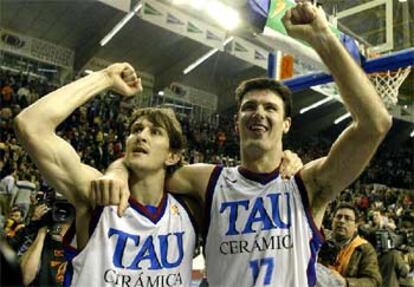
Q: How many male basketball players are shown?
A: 2